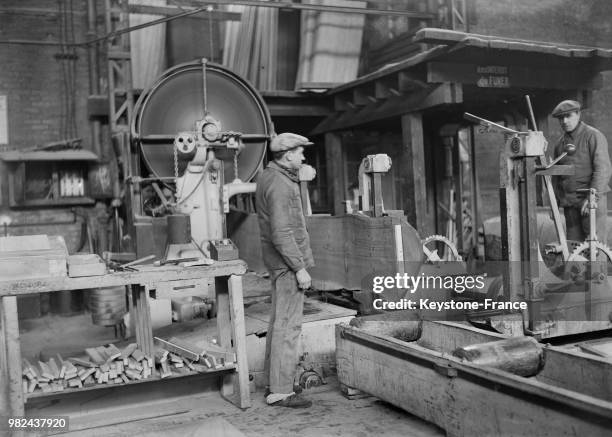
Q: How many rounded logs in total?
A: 2